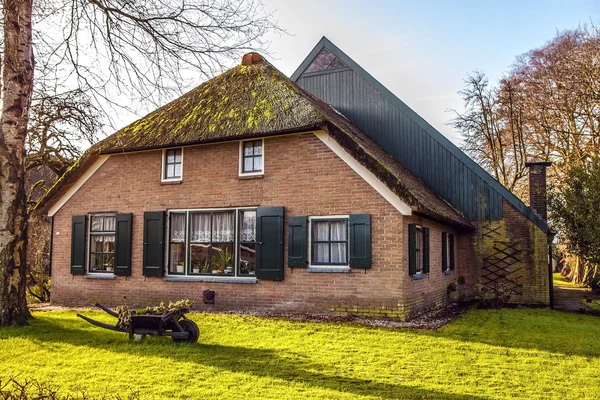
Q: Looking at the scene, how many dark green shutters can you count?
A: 10